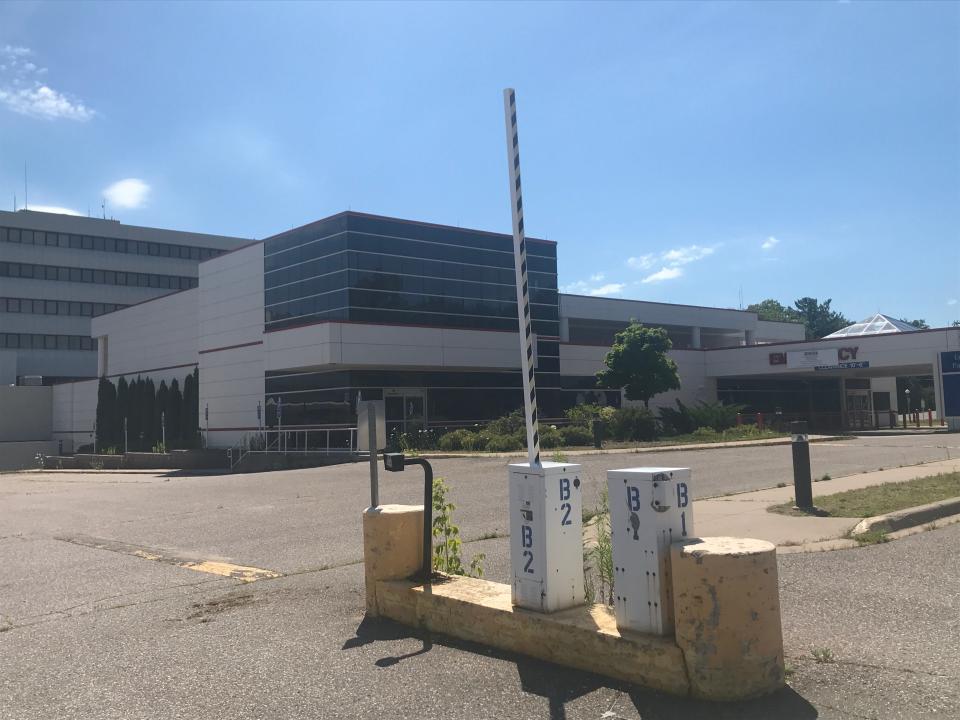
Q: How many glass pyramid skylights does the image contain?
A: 1